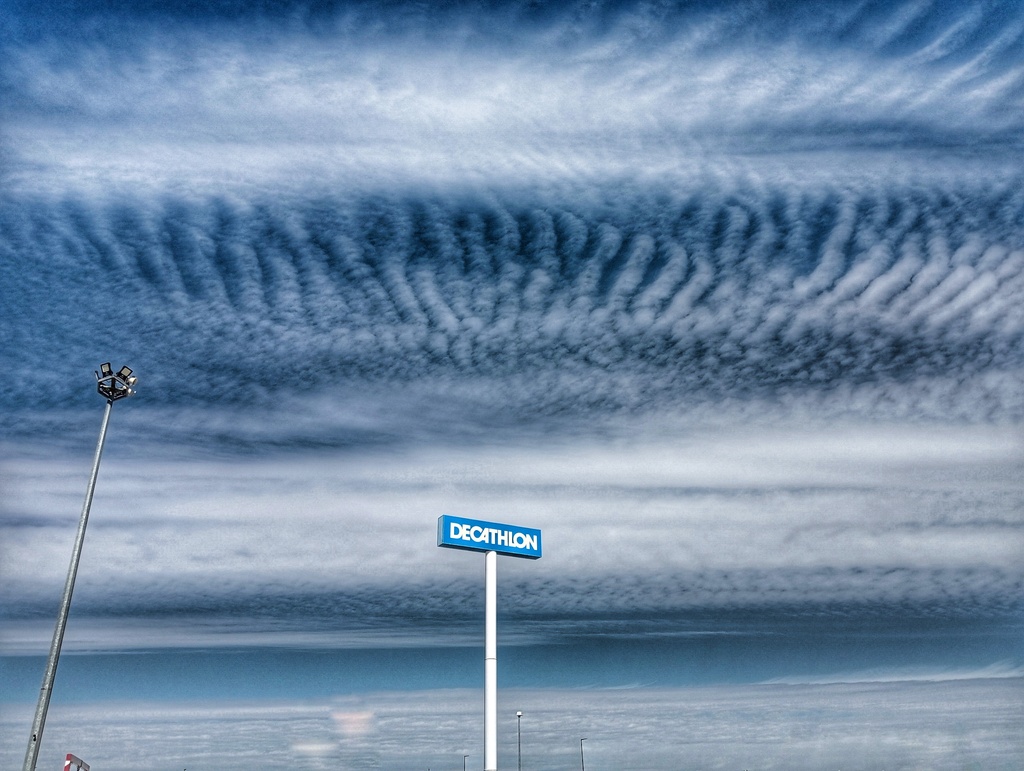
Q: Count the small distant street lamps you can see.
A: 3